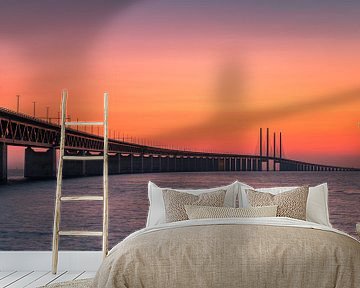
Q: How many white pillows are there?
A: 2